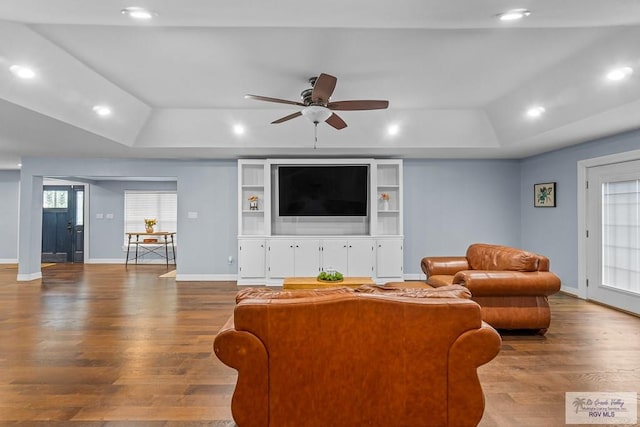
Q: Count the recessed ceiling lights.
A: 8